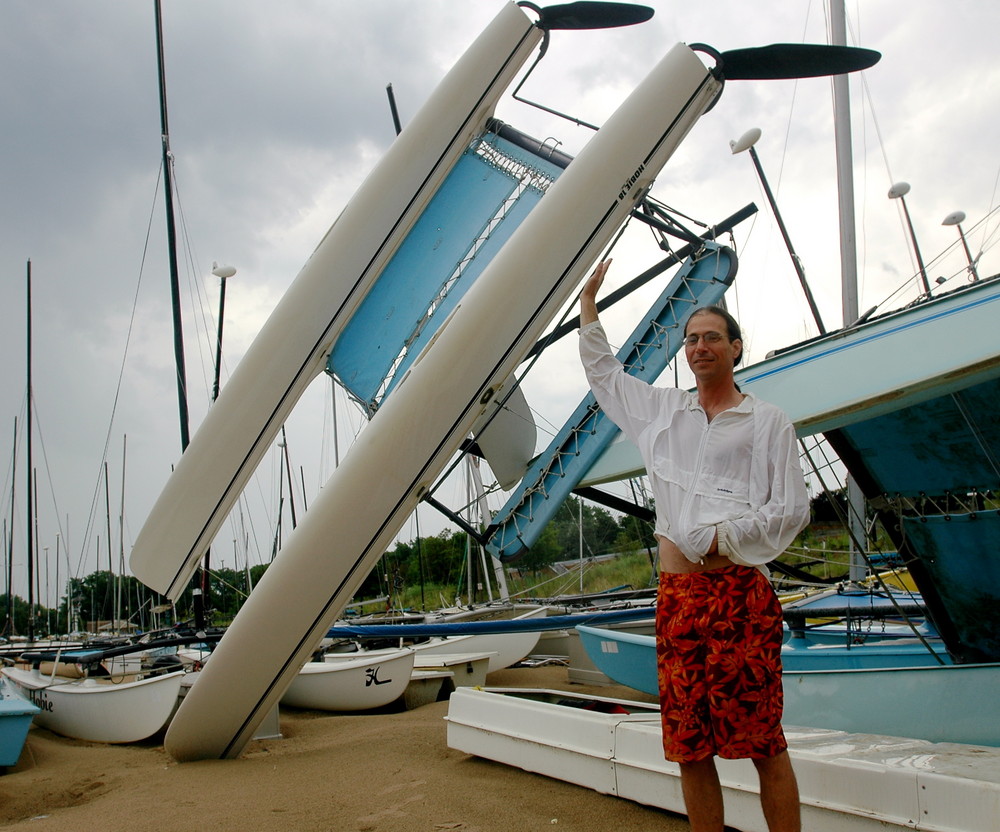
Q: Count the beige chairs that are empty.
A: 0